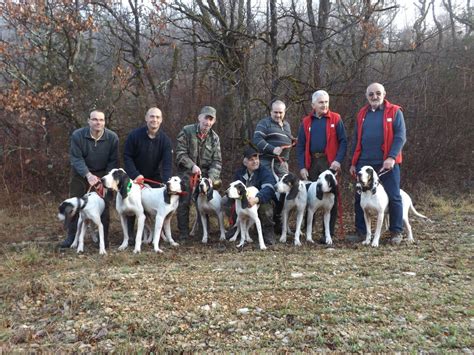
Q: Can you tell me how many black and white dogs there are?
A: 8